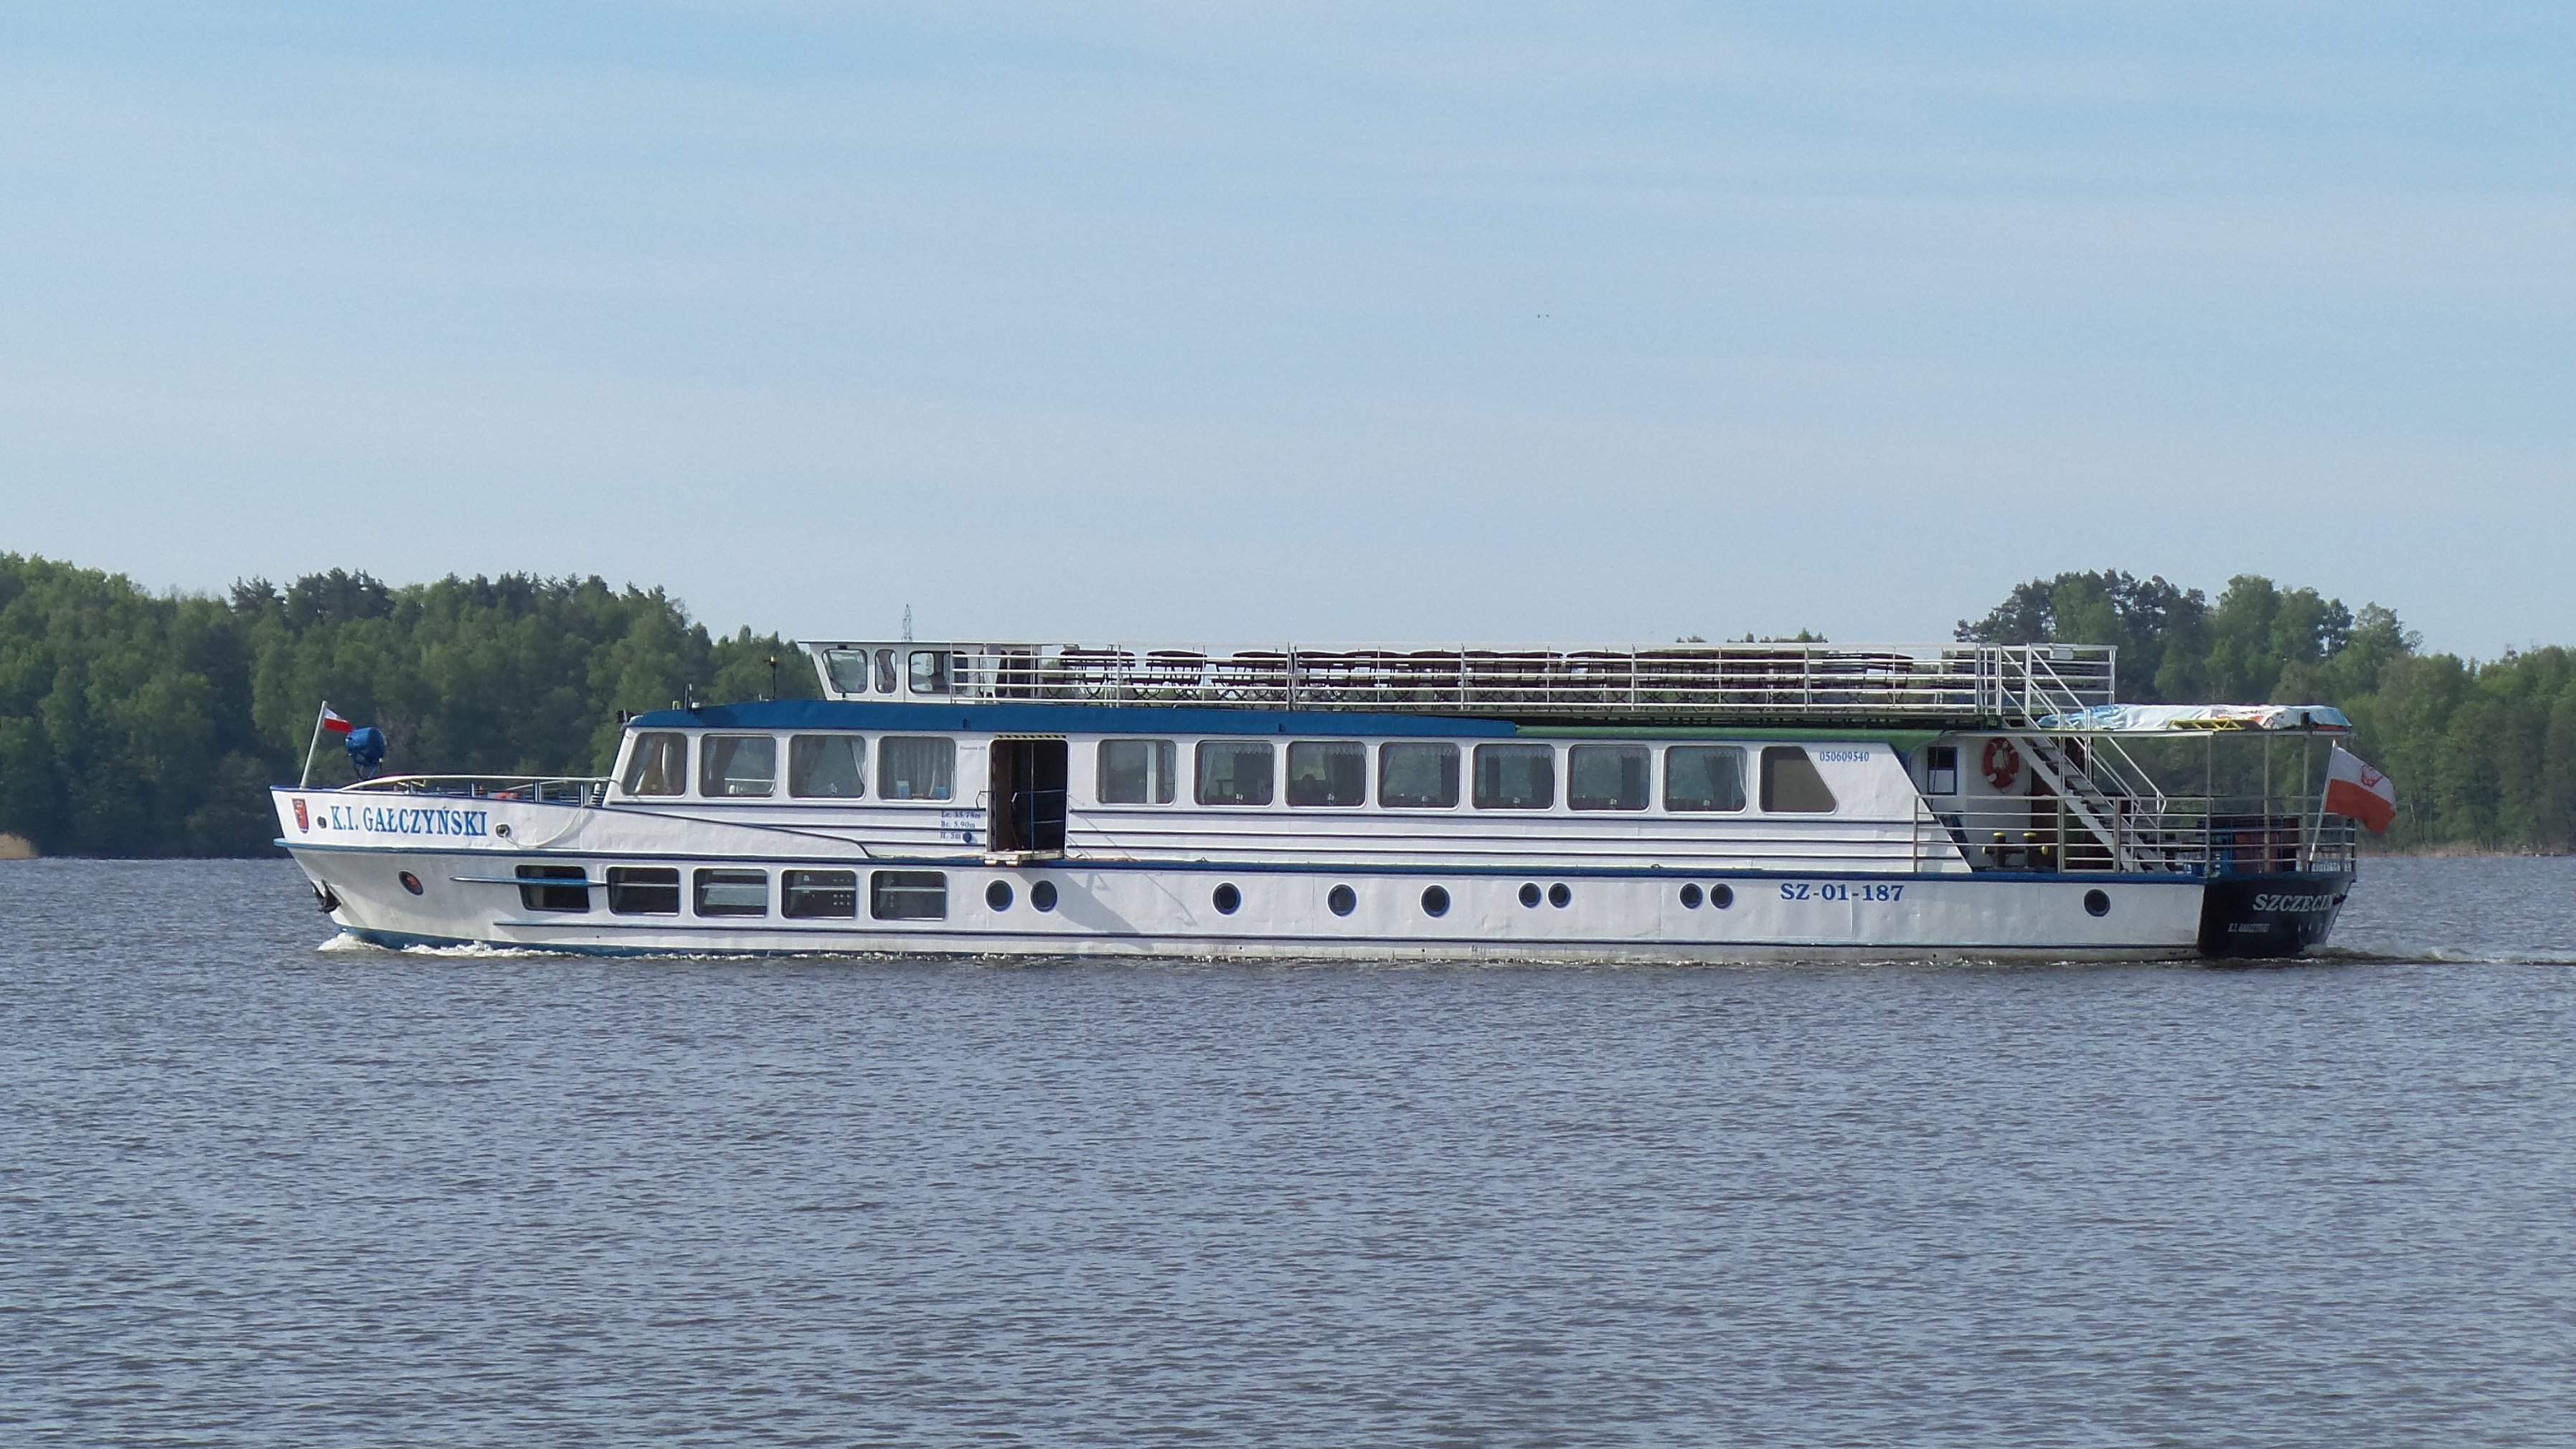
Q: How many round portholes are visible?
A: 11